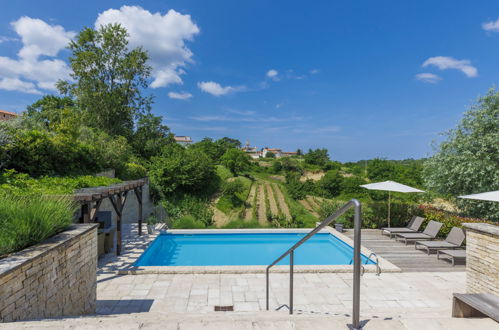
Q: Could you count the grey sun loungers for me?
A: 4